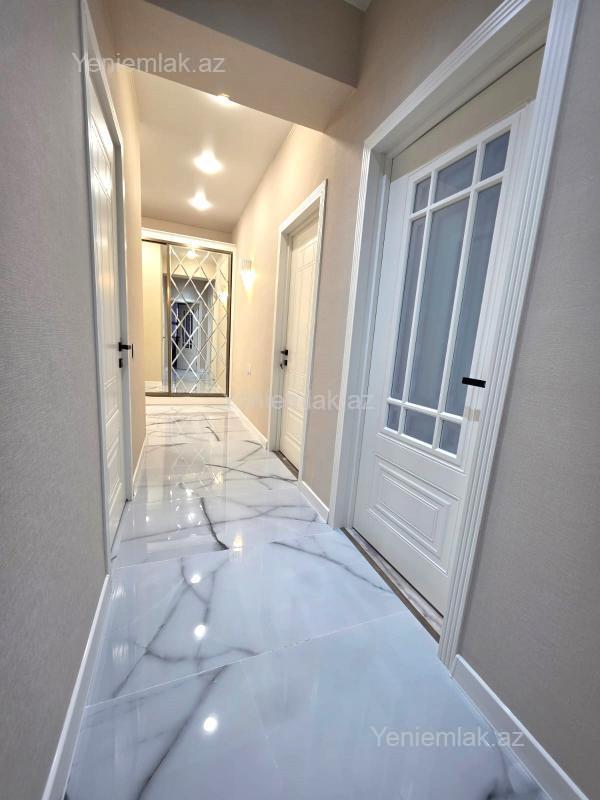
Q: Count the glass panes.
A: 9